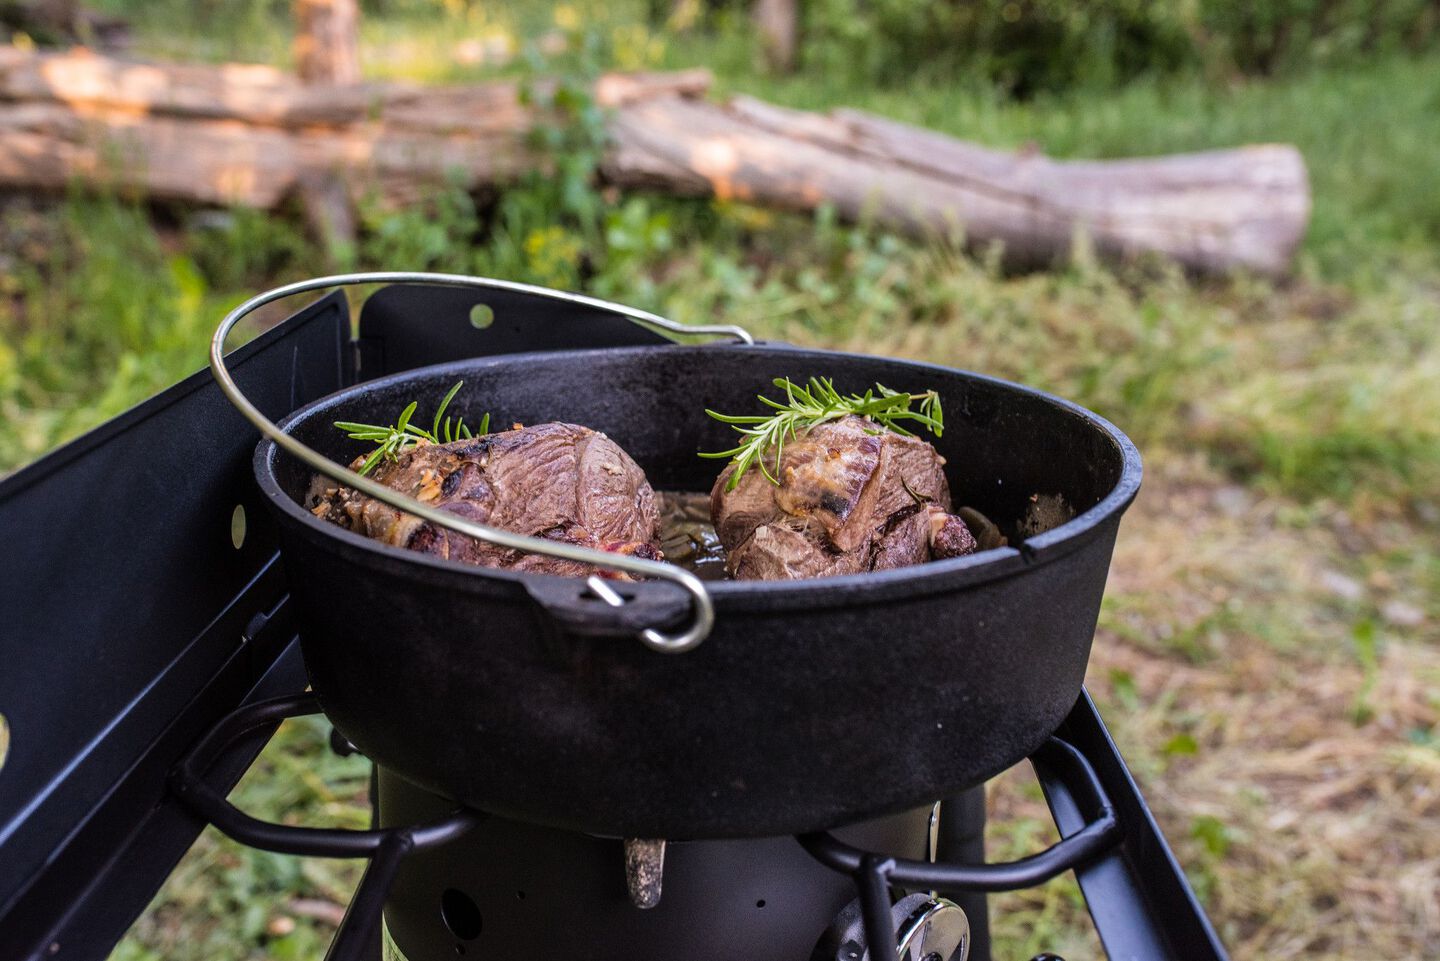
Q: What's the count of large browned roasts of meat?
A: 2